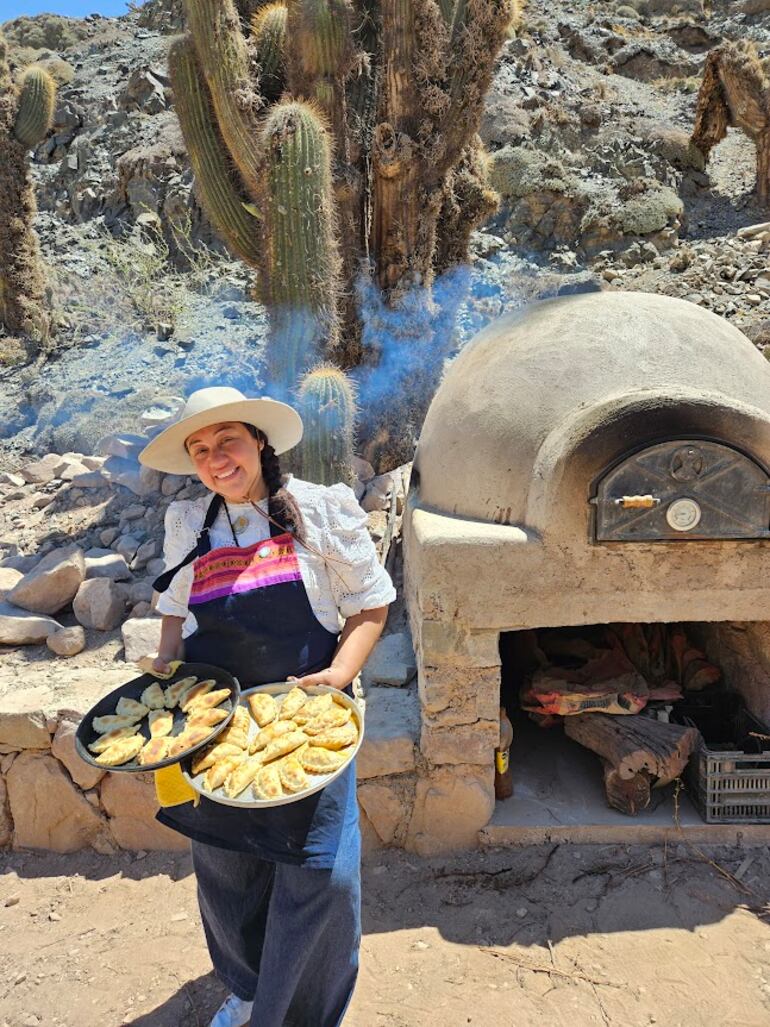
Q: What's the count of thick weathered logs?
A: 2